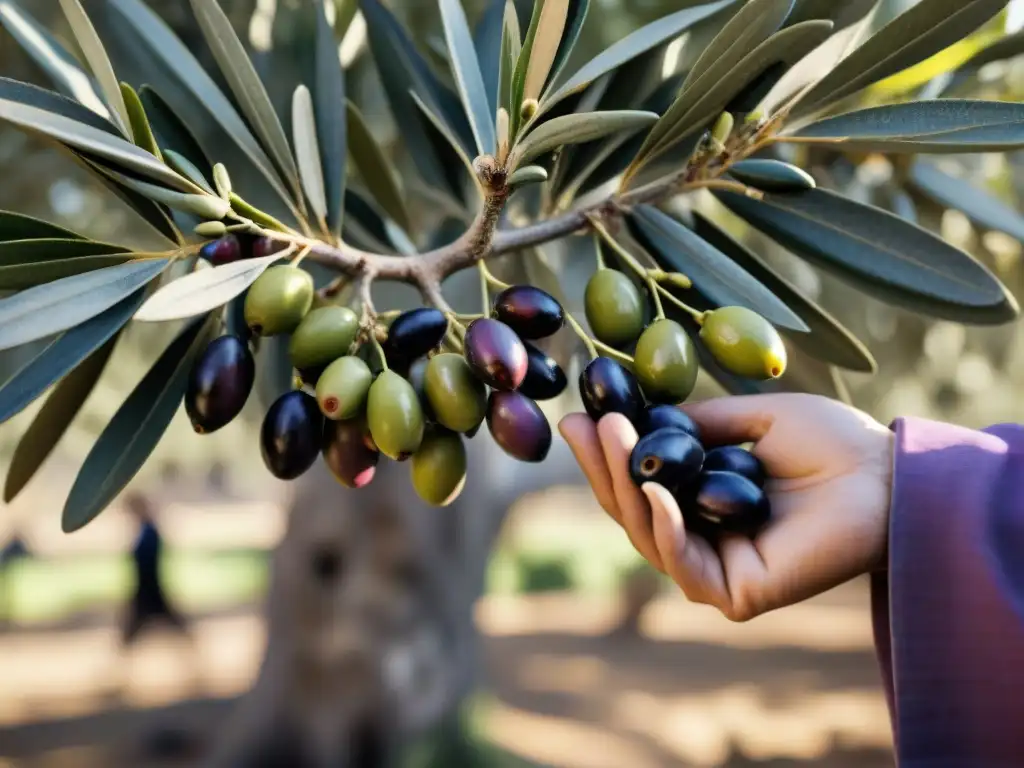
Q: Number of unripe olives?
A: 9